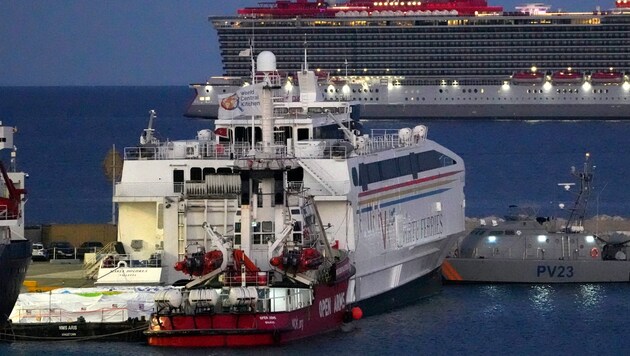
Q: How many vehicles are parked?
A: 3